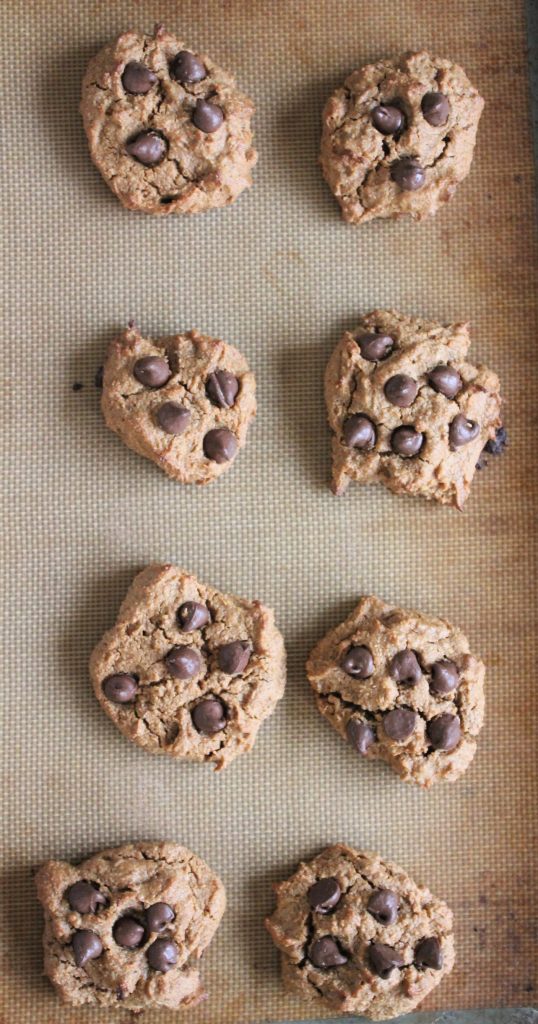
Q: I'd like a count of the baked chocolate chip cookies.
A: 8